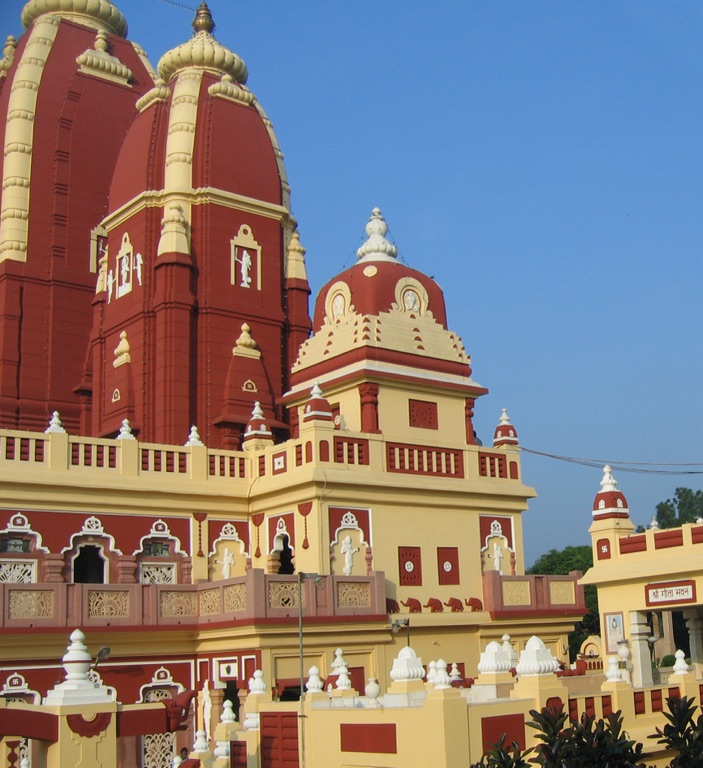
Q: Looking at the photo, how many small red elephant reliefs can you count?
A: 5